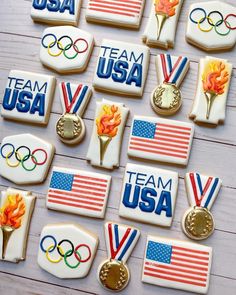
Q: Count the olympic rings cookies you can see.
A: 4